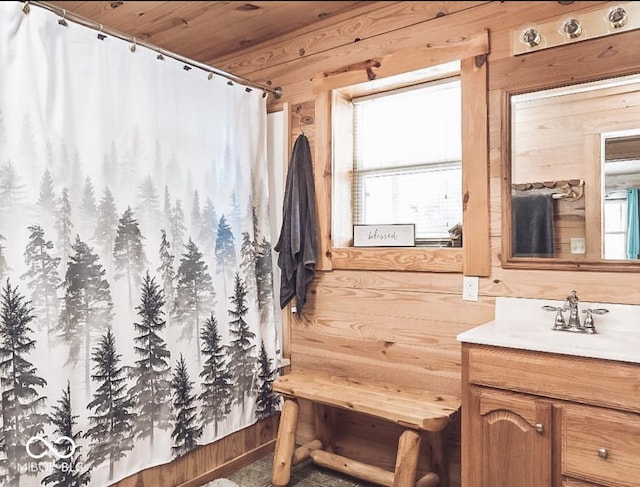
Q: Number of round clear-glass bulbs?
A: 3